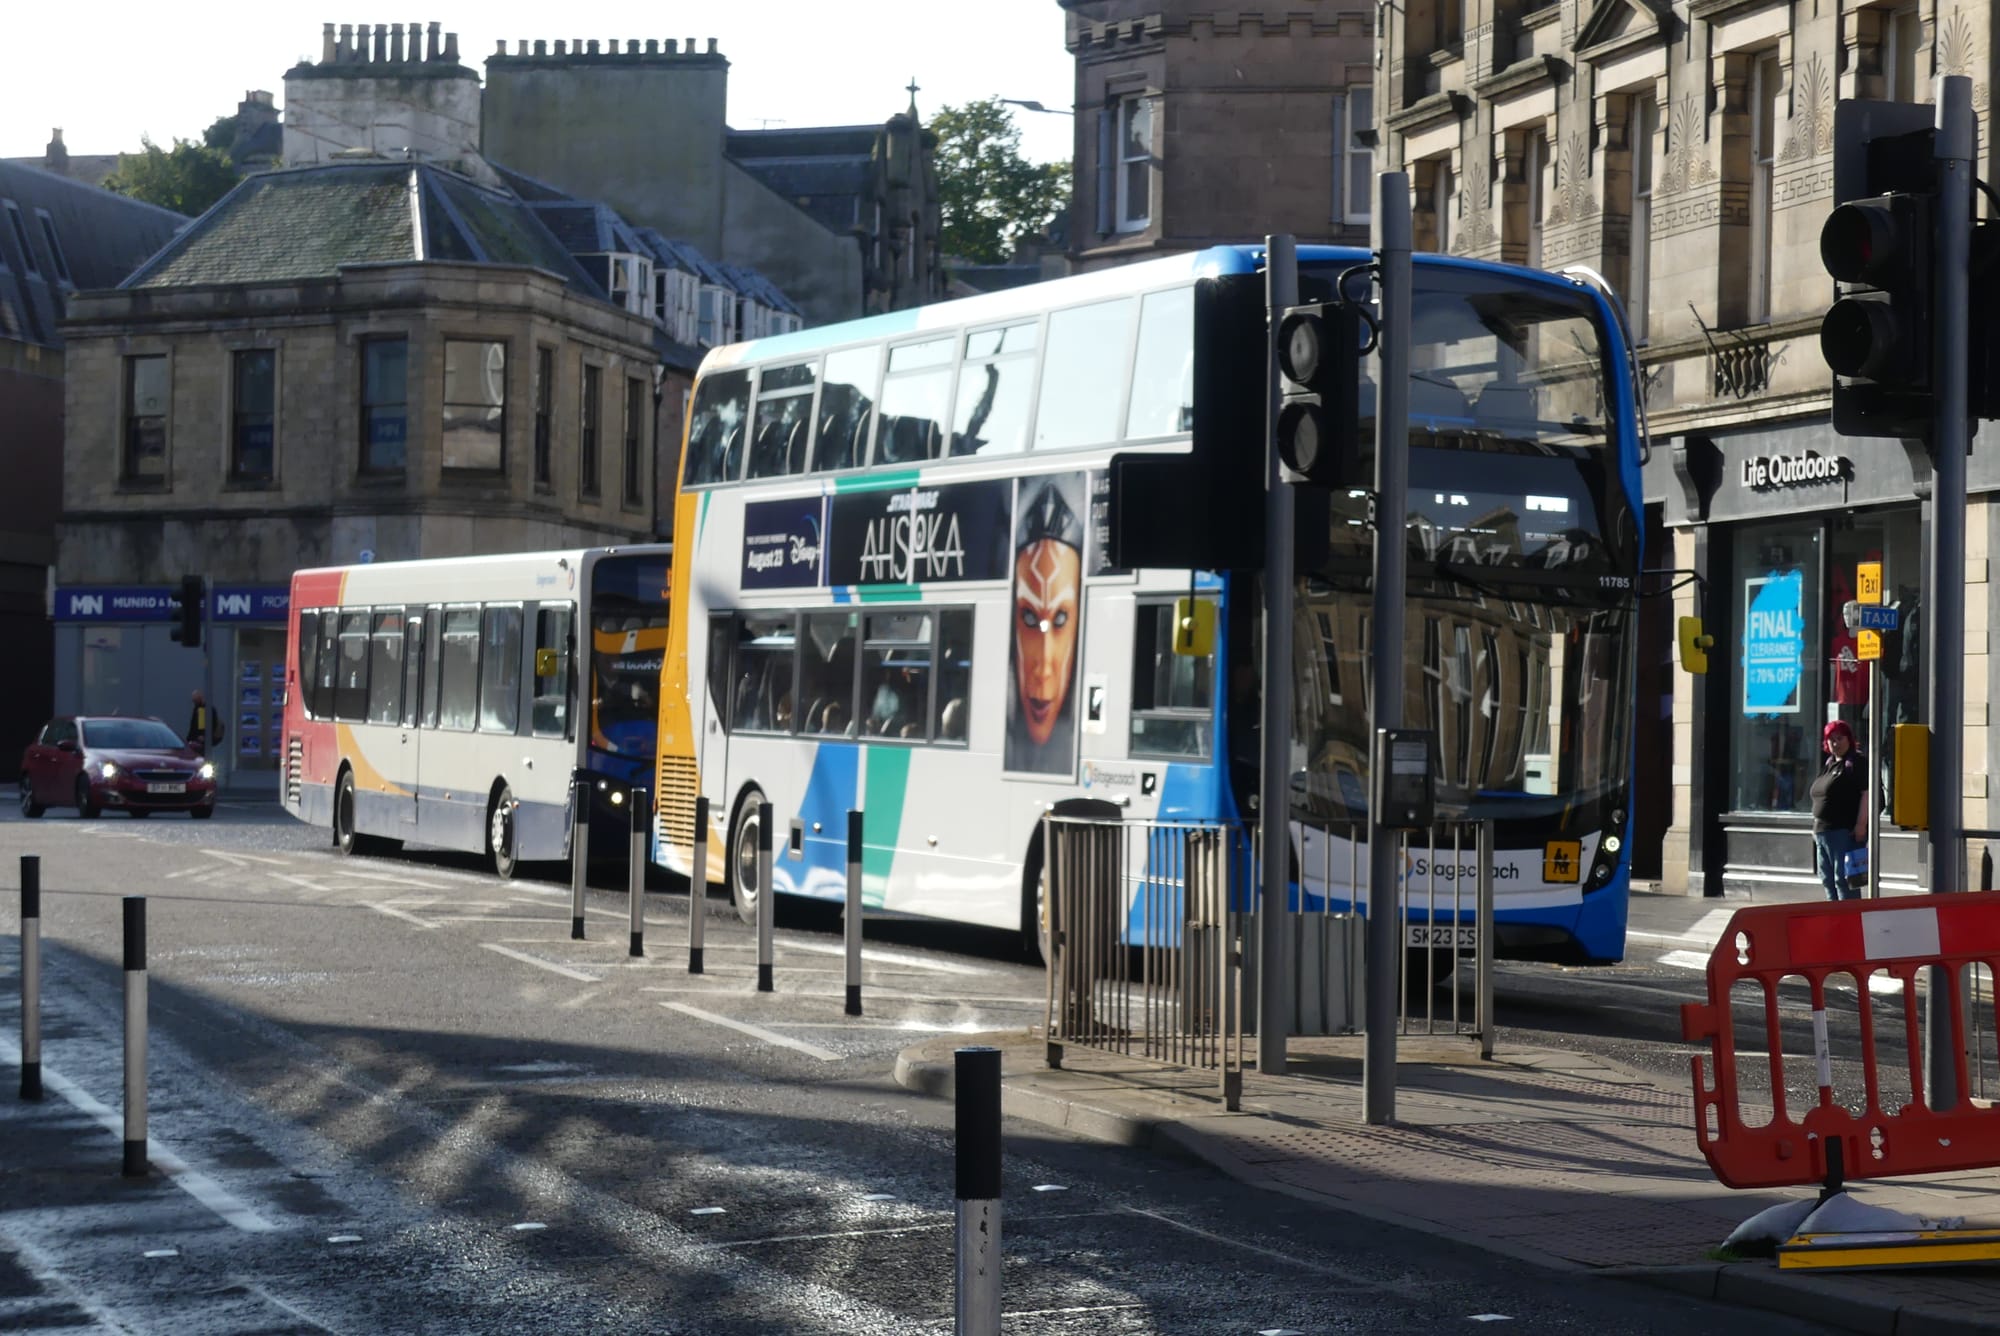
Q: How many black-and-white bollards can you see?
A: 8